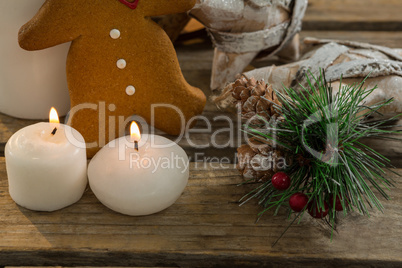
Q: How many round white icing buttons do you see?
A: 3